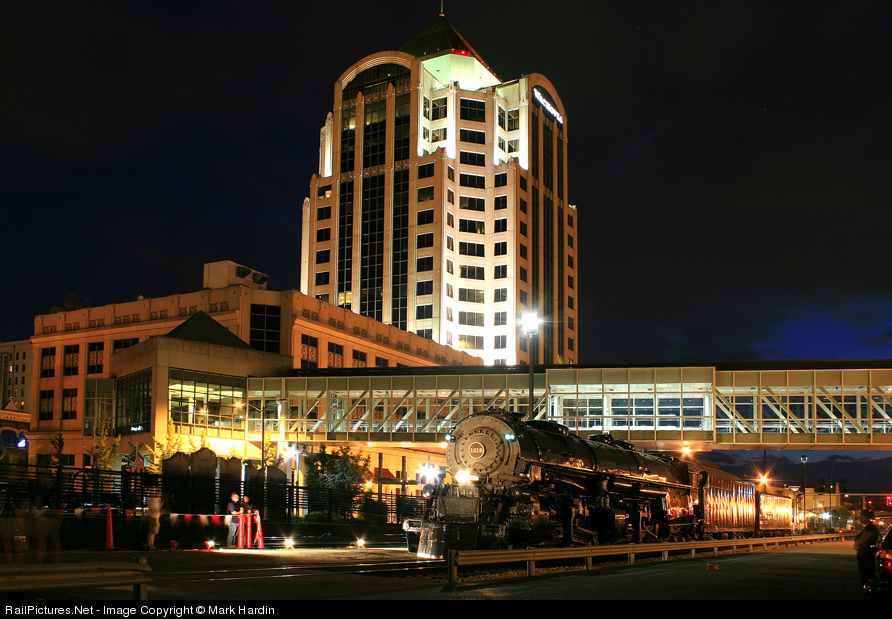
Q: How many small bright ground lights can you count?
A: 3